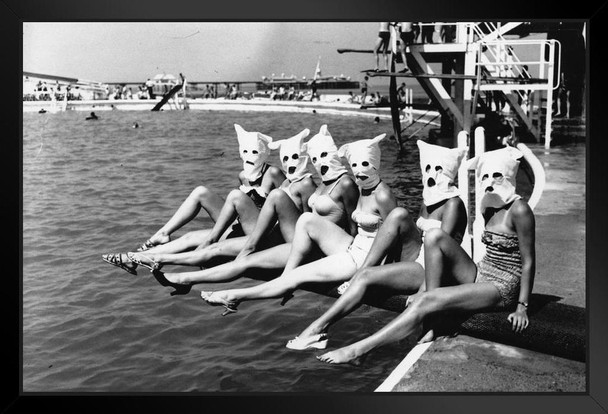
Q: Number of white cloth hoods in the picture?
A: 6